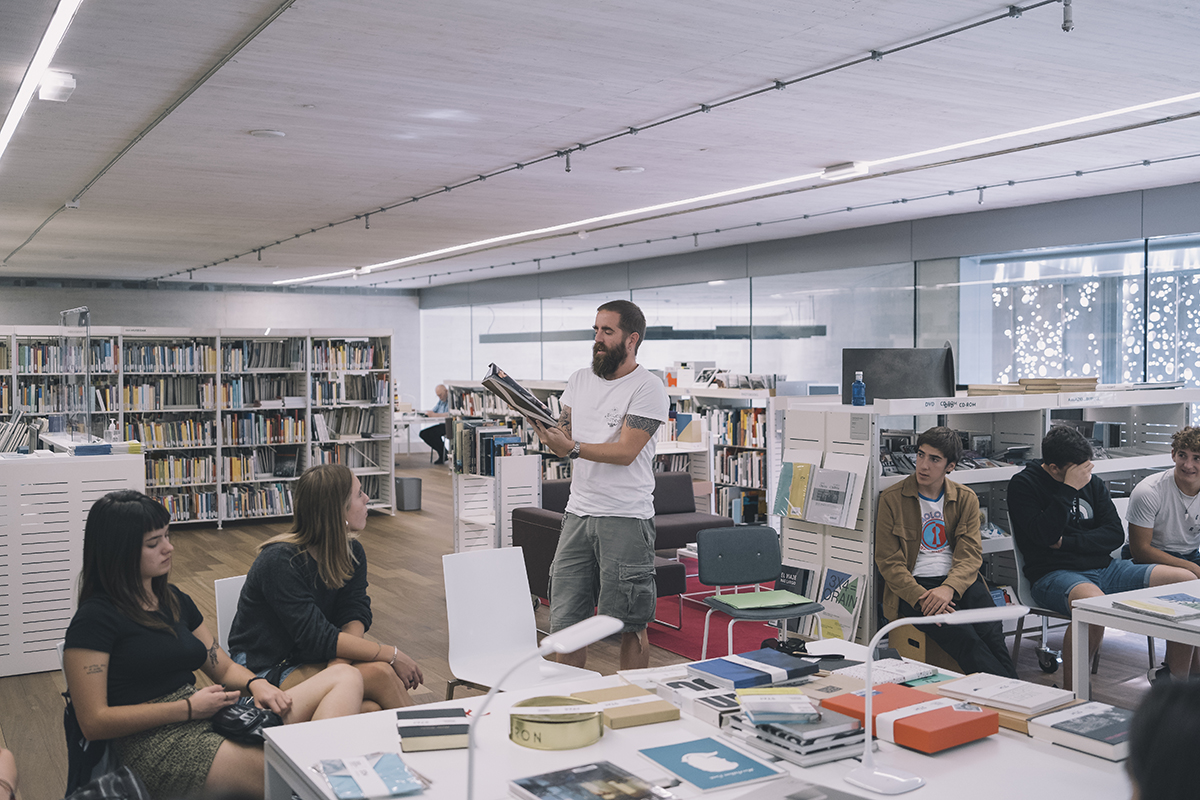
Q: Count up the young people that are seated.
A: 5